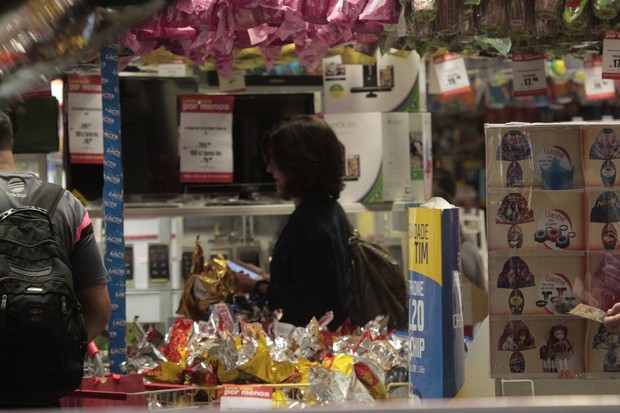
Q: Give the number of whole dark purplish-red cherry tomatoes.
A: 0